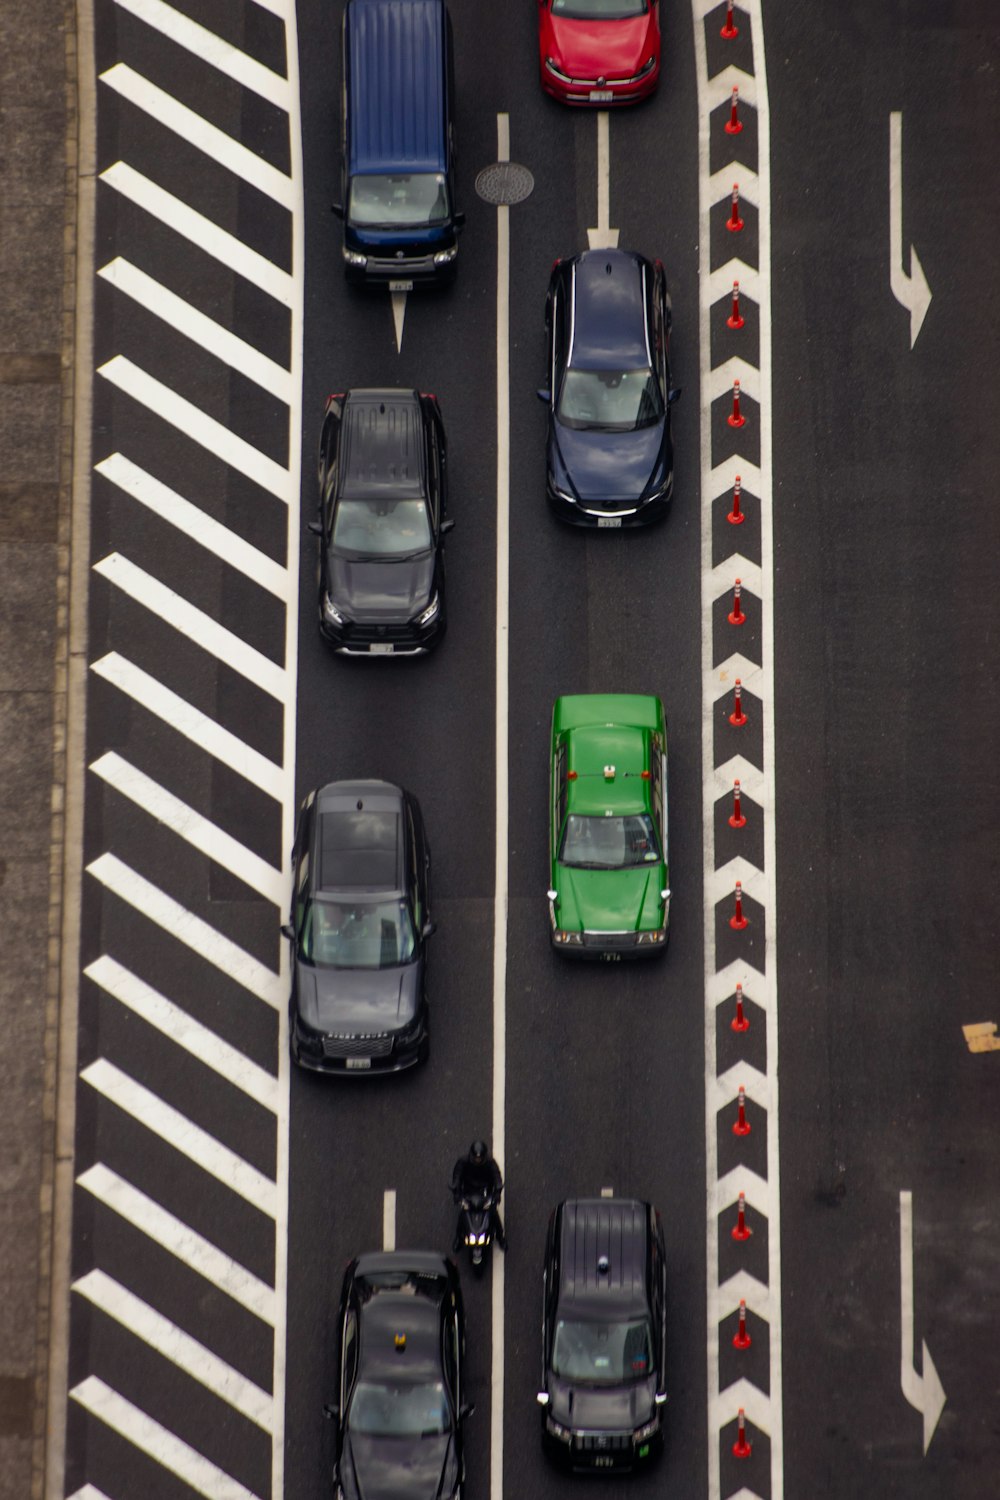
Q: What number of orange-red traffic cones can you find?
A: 15